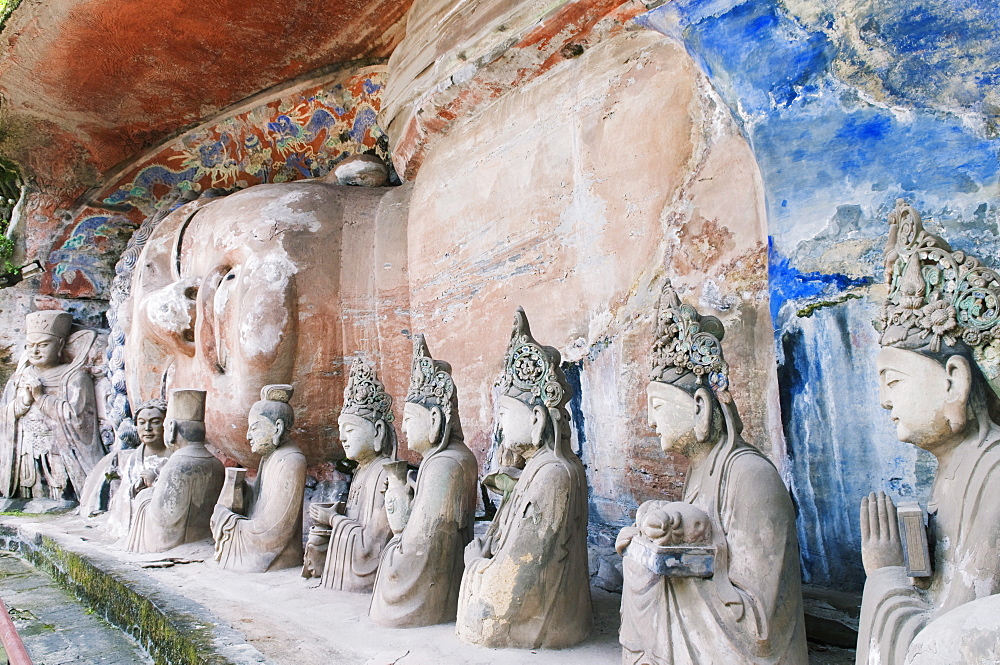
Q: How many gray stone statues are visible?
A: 9